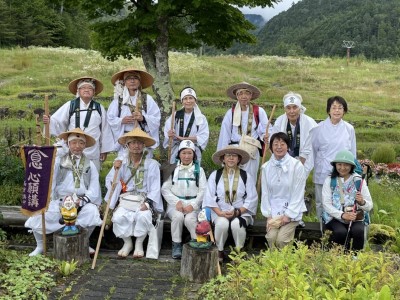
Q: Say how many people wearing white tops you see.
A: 12